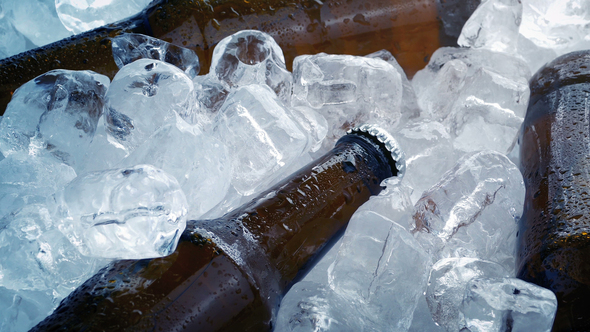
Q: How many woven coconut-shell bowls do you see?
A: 0